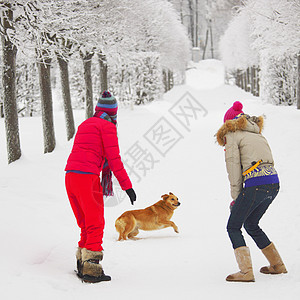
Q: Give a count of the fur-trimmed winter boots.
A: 2